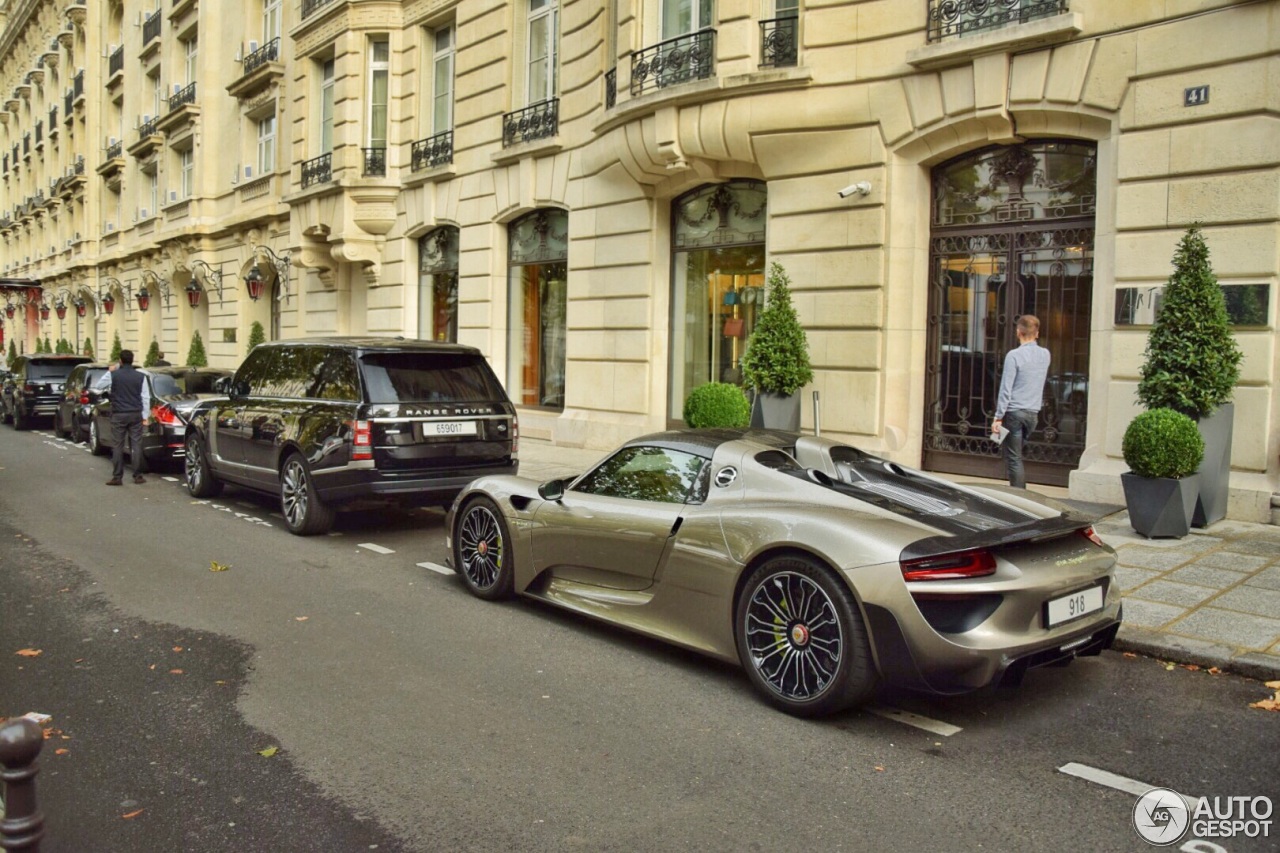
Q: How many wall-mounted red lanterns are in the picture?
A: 8